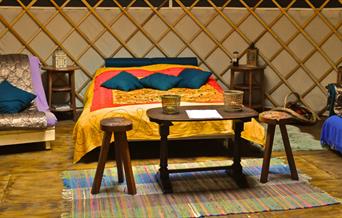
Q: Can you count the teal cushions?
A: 4